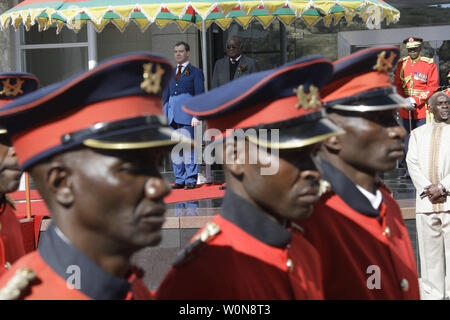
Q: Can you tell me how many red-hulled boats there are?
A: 0